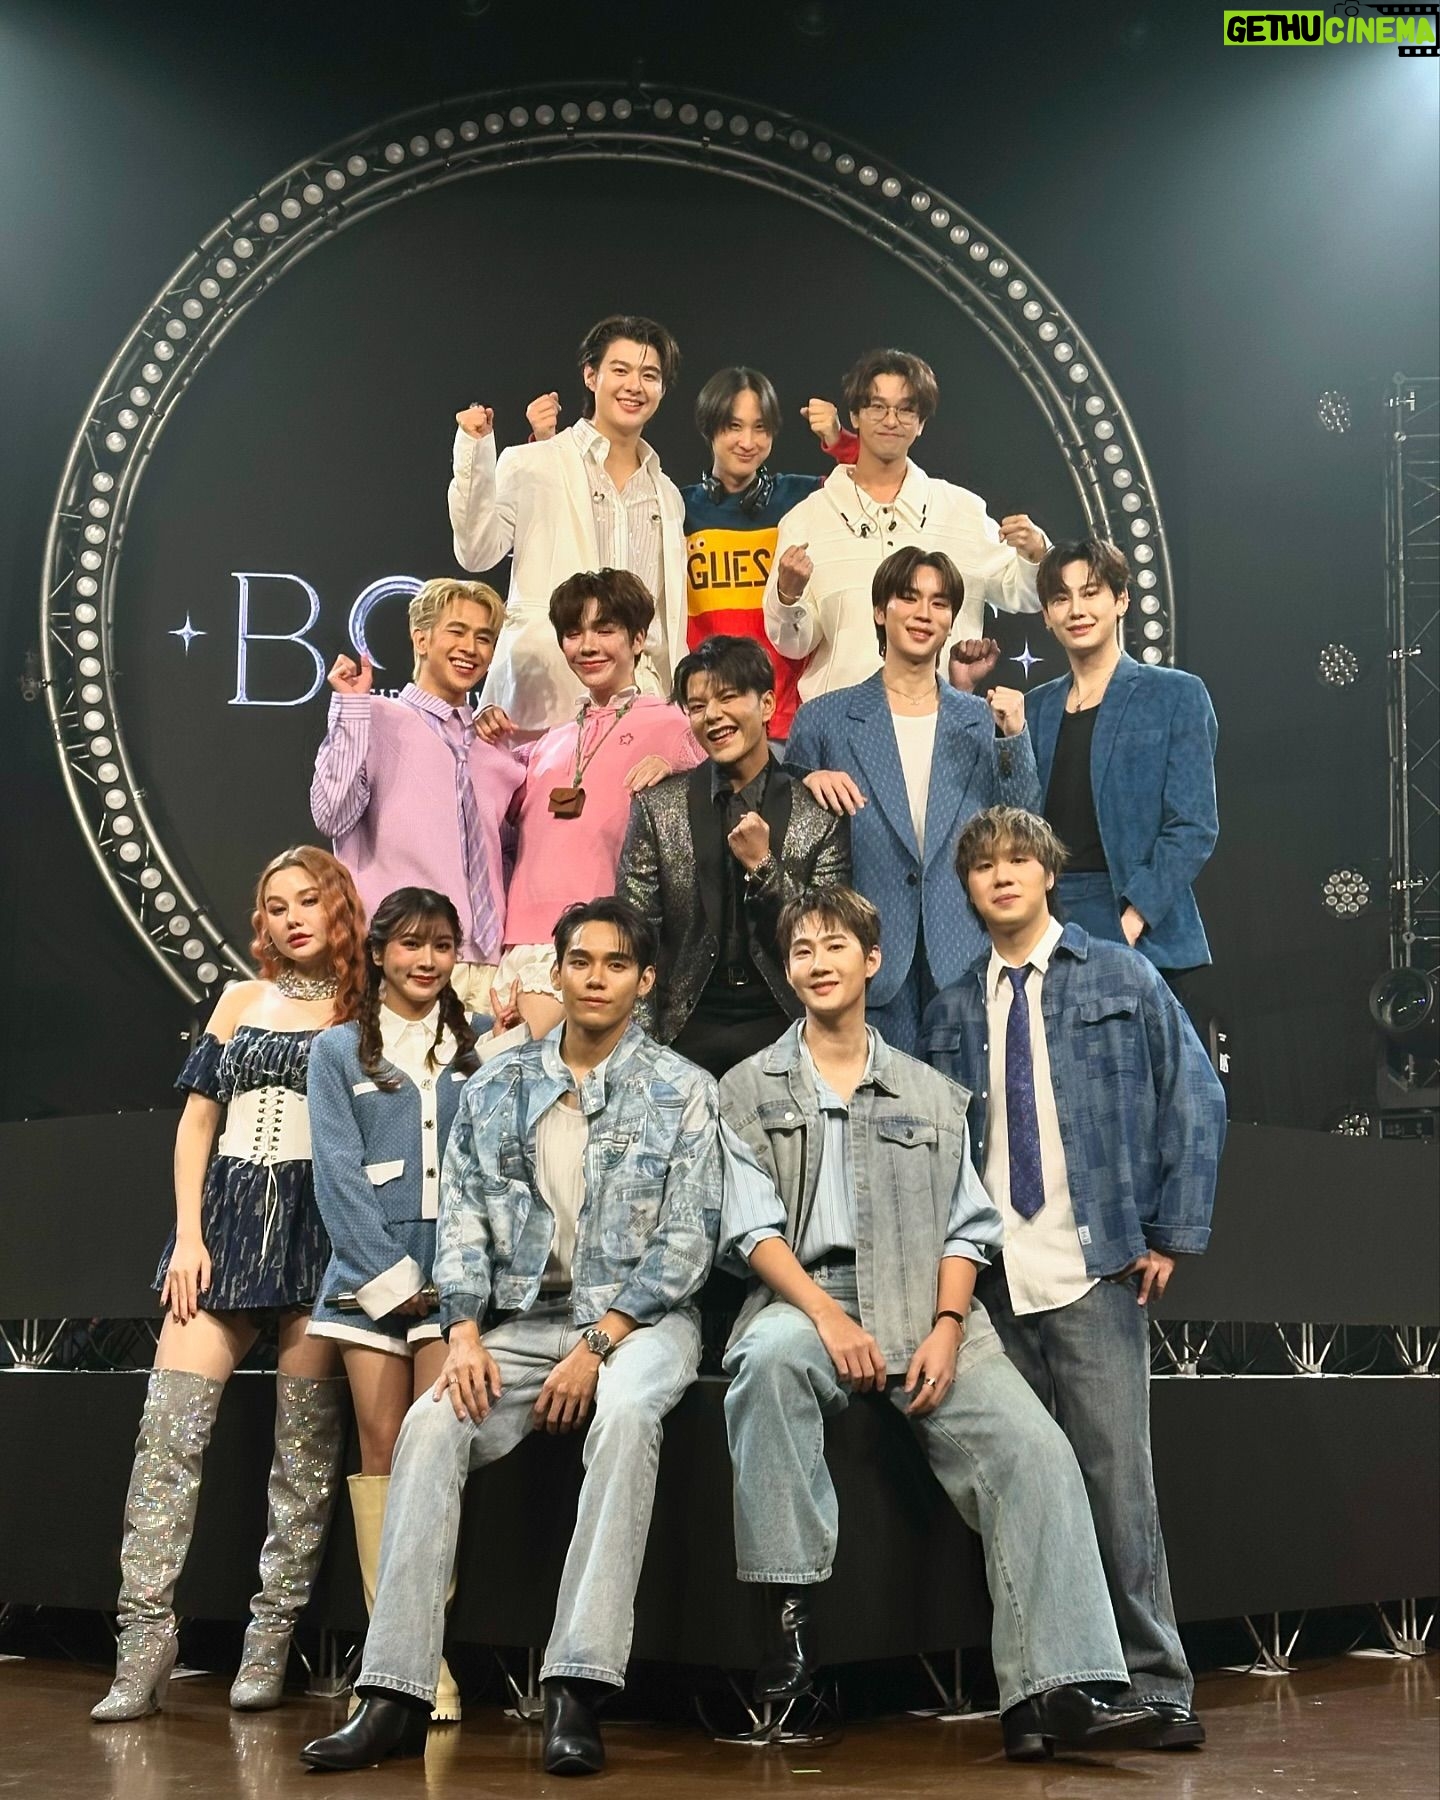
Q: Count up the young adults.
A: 13